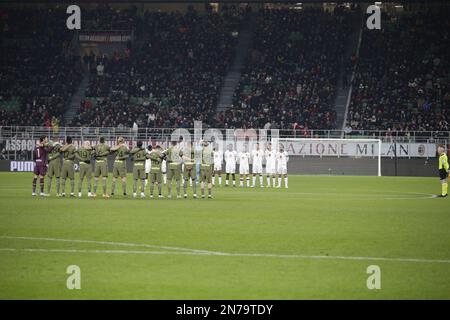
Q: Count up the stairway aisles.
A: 3